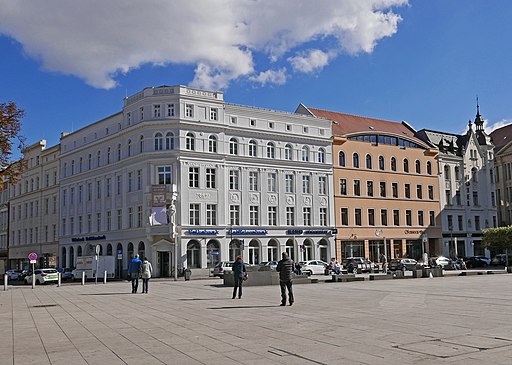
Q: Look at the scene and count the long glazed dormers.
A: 1